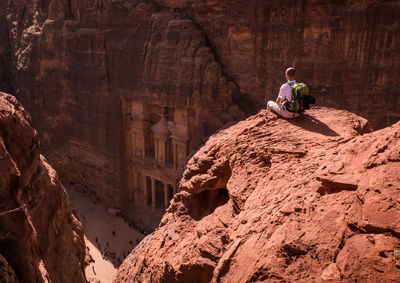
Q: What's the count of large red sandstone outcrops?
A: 2